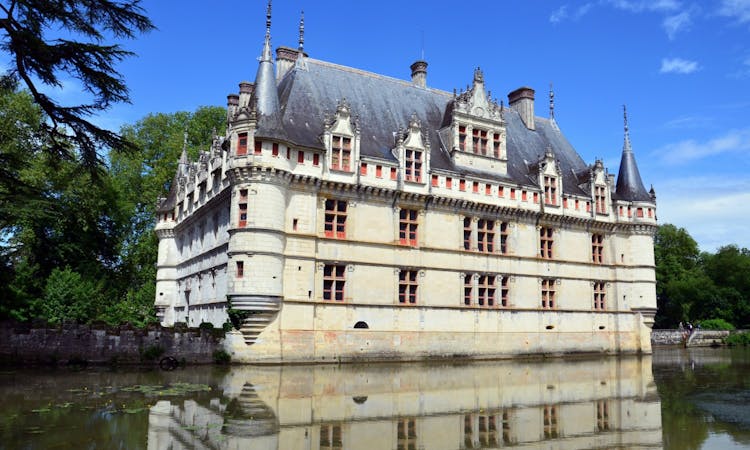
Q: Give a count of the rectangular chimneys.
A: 2